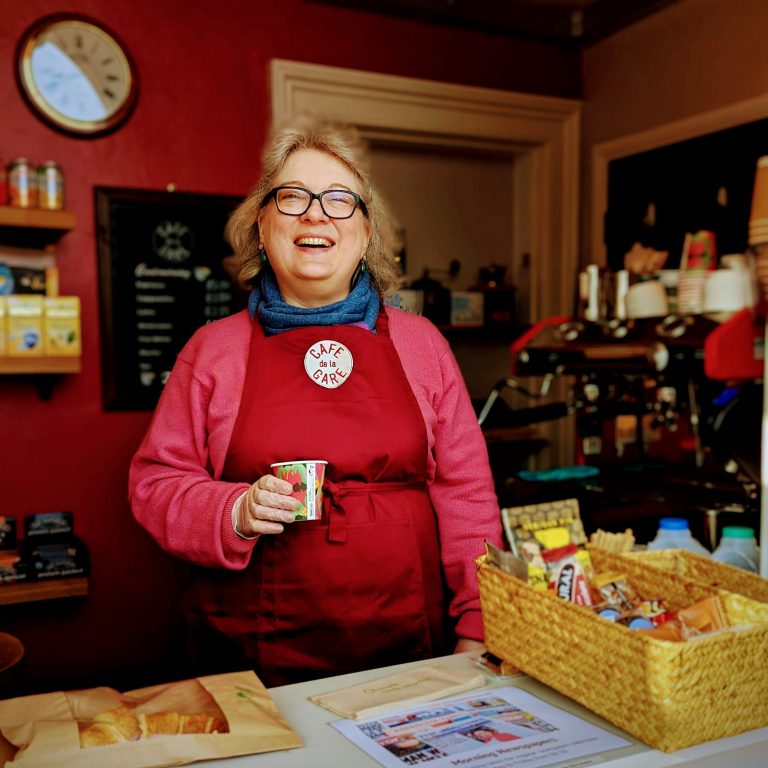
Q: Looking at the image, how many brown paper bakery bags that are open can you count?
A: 1